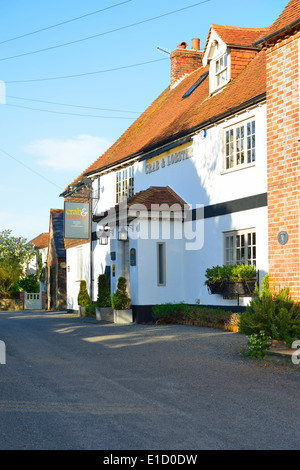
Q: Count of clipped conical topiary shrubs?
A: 3